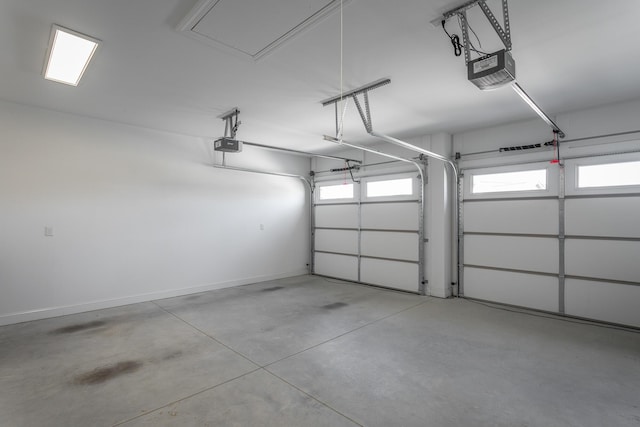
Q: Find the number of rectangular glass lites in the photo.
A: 4